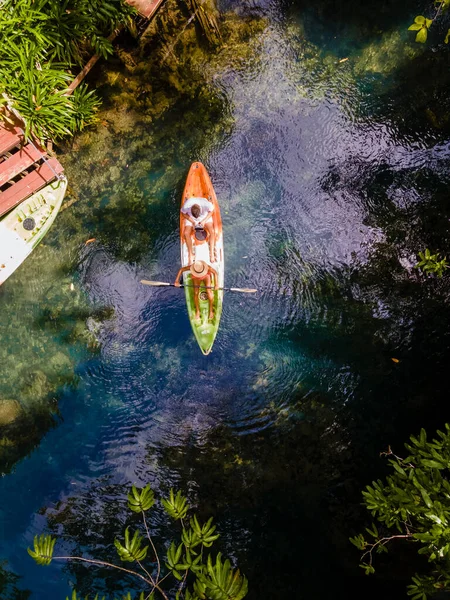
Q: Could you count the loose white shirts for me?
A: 1